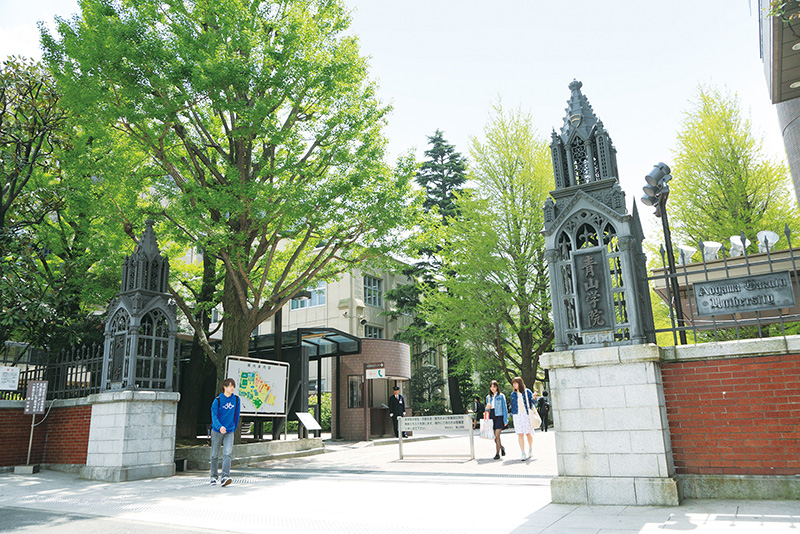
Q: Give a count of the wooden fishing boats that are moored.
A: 0